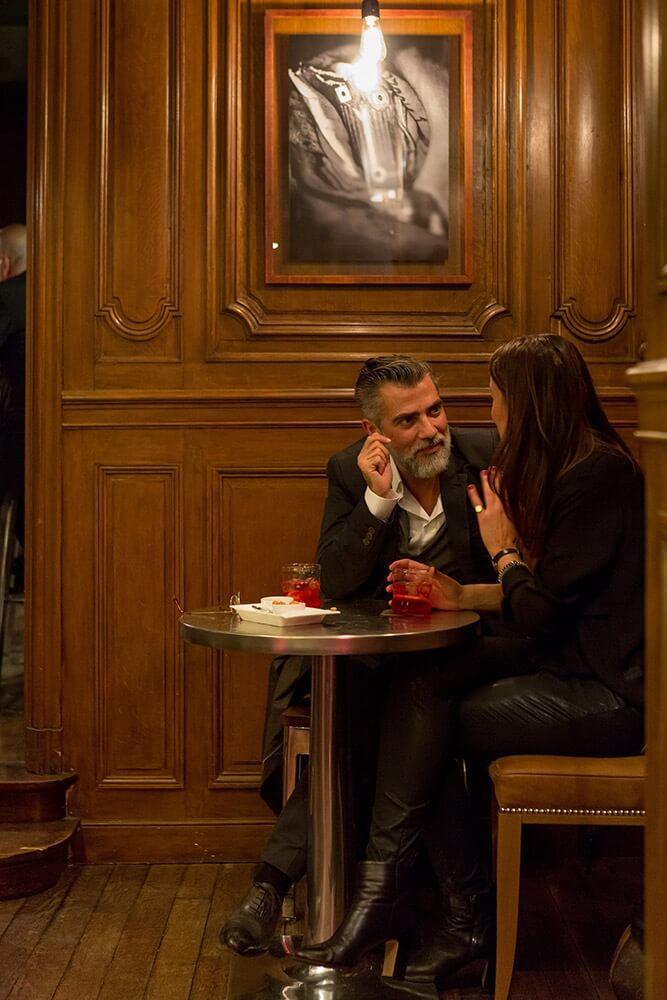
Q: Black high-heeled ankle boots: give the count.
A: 2